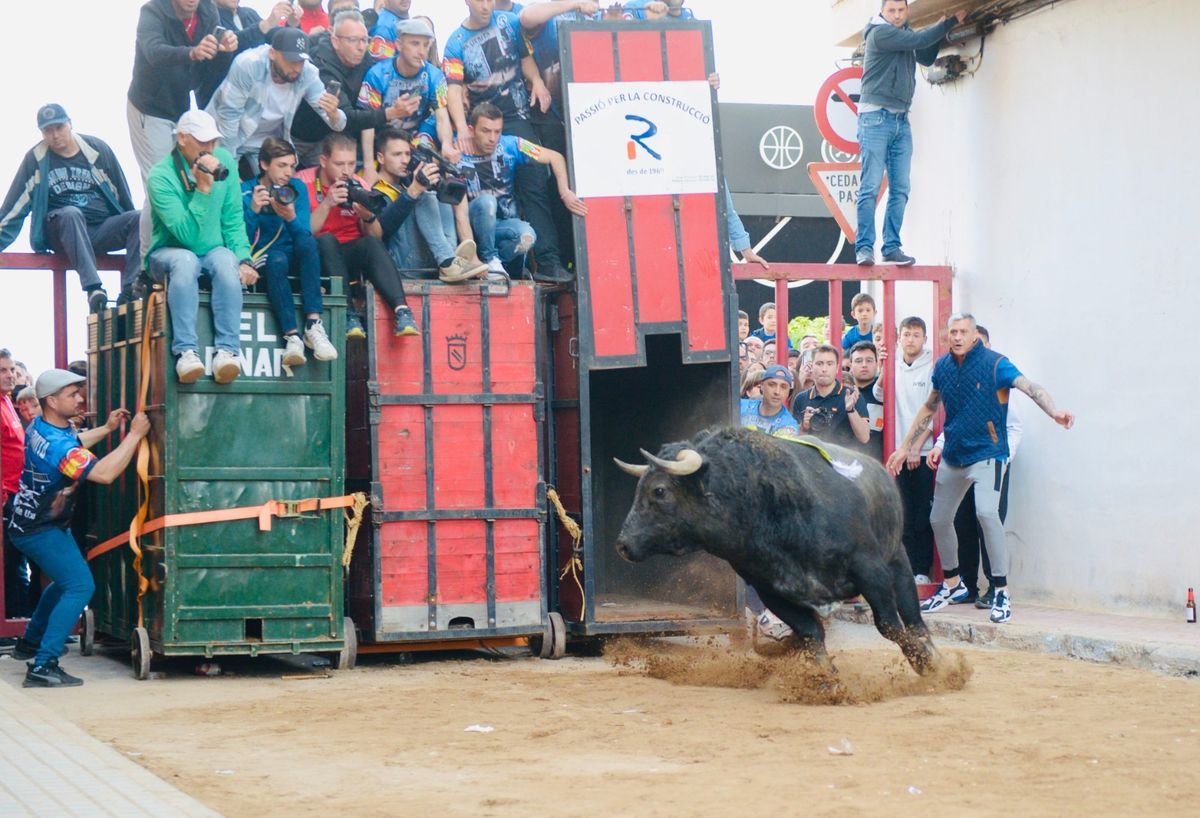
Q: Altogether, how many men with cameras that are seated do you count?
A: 4